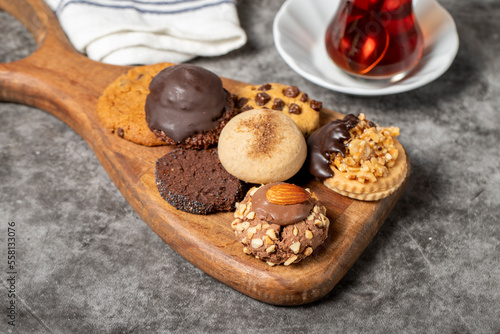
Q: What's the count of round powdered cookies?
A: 1